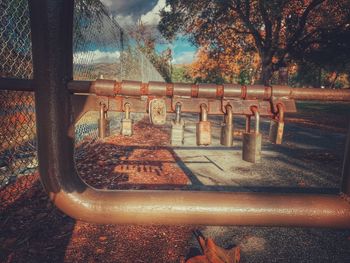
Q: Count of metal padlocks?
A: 8